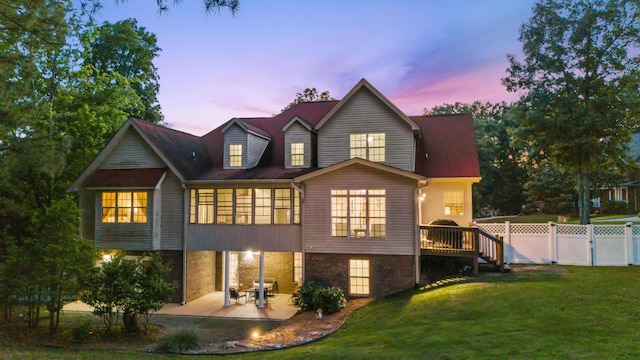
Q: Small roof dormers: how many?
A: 2